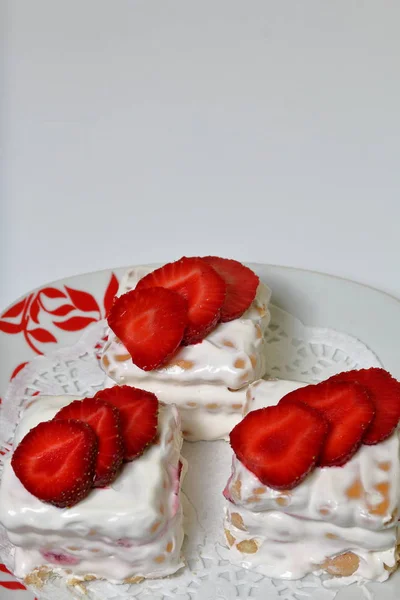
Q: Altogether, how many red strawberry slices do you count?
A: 9